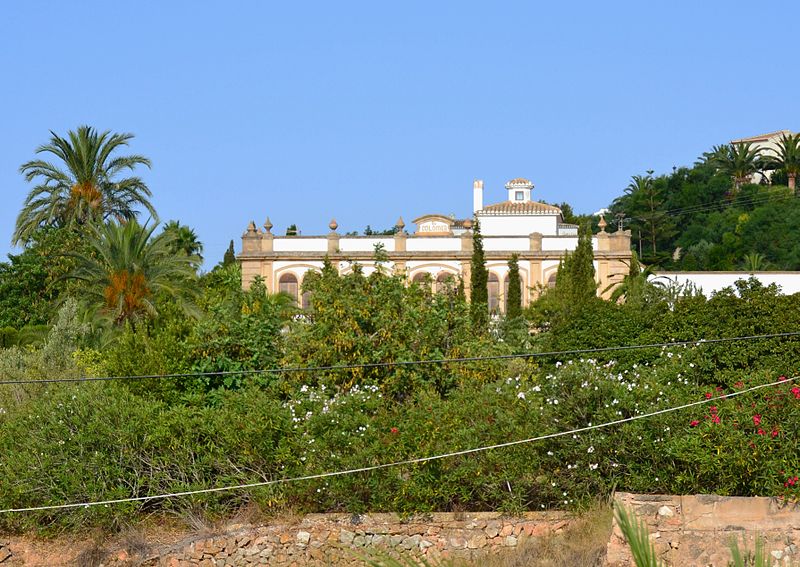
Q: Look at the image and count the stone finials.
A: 6